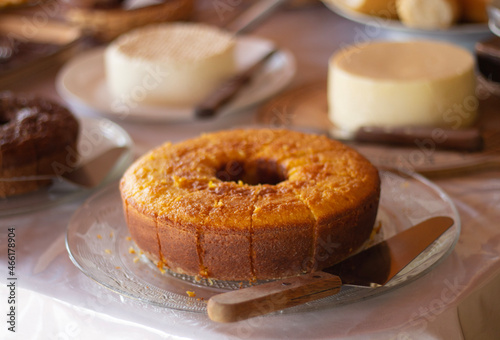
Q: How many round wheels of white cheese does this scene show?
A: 2